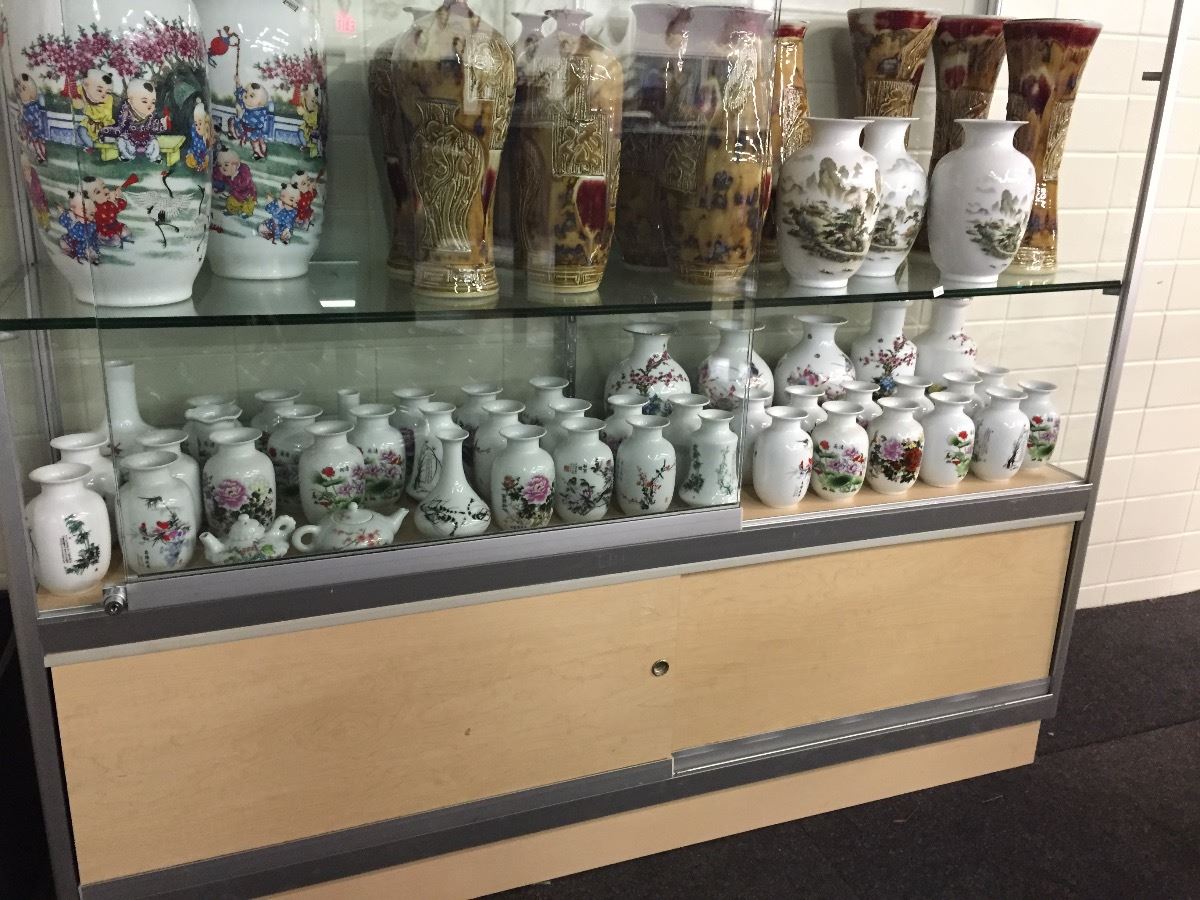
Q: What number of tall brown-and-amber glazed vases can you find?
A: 10